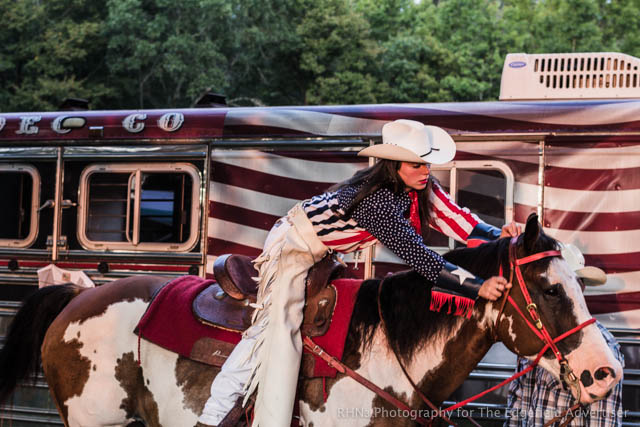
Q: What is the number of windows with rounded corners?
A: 3